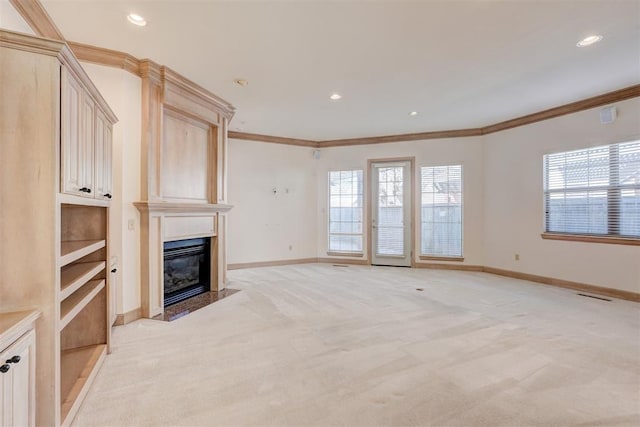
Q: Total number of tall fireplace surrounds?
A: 1